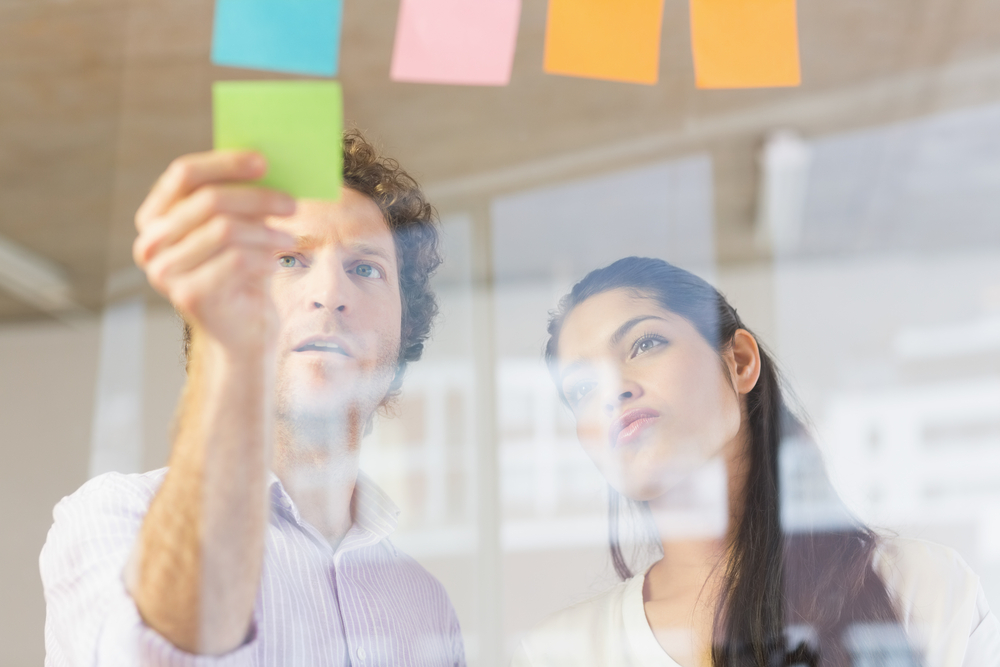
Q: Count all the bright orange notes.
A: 2